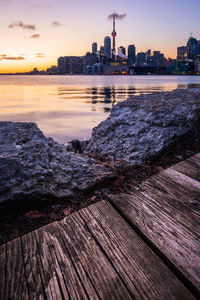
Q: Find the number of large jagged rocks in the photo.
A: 2